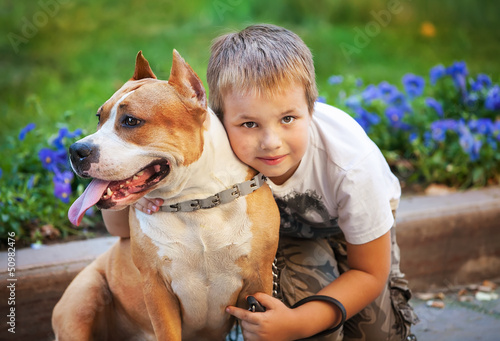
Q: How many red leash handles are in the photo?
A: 0